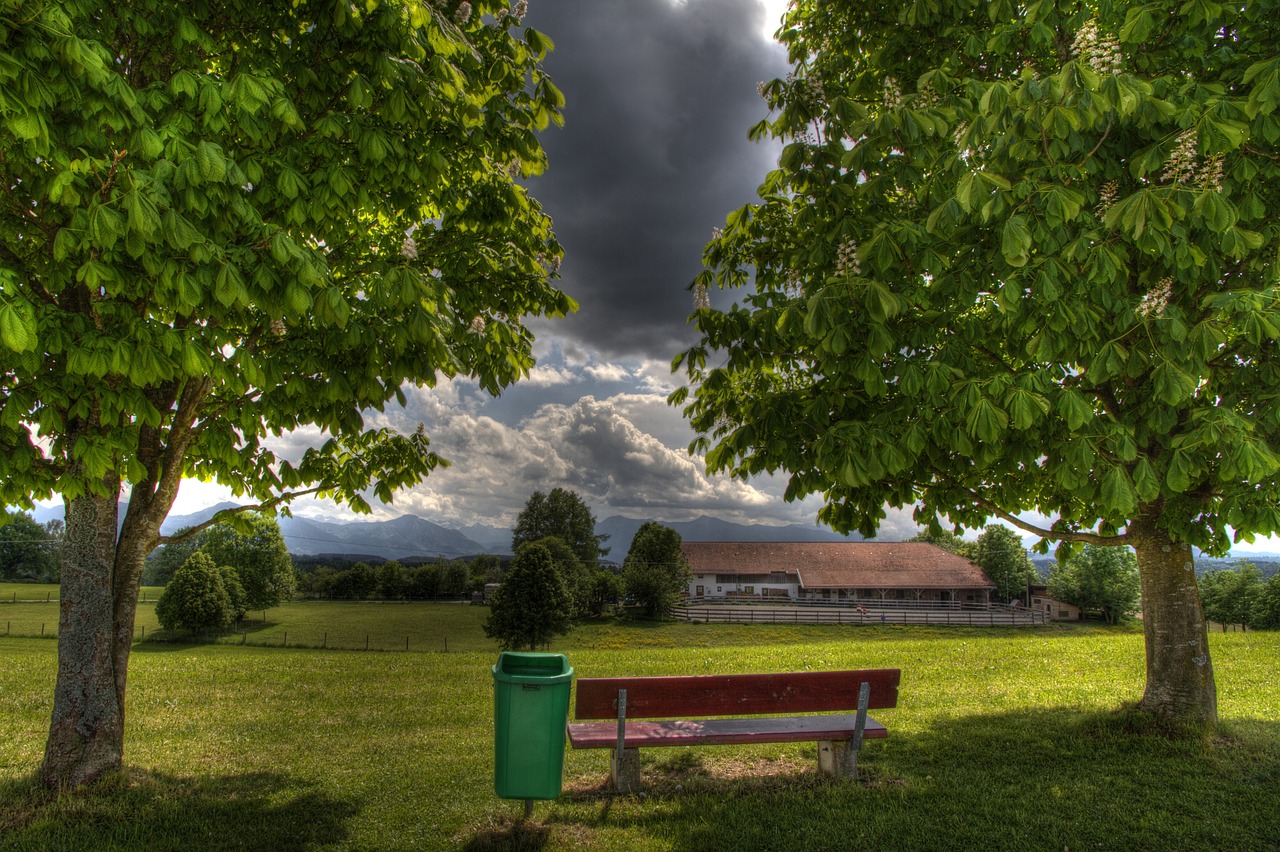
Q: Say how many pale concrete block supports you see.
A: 2